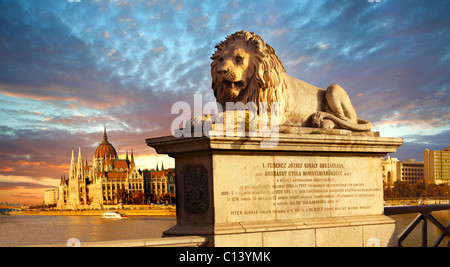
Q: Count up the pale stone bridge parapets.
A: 1